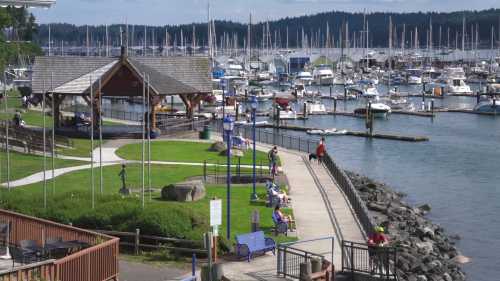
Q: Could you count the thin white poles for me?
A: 7